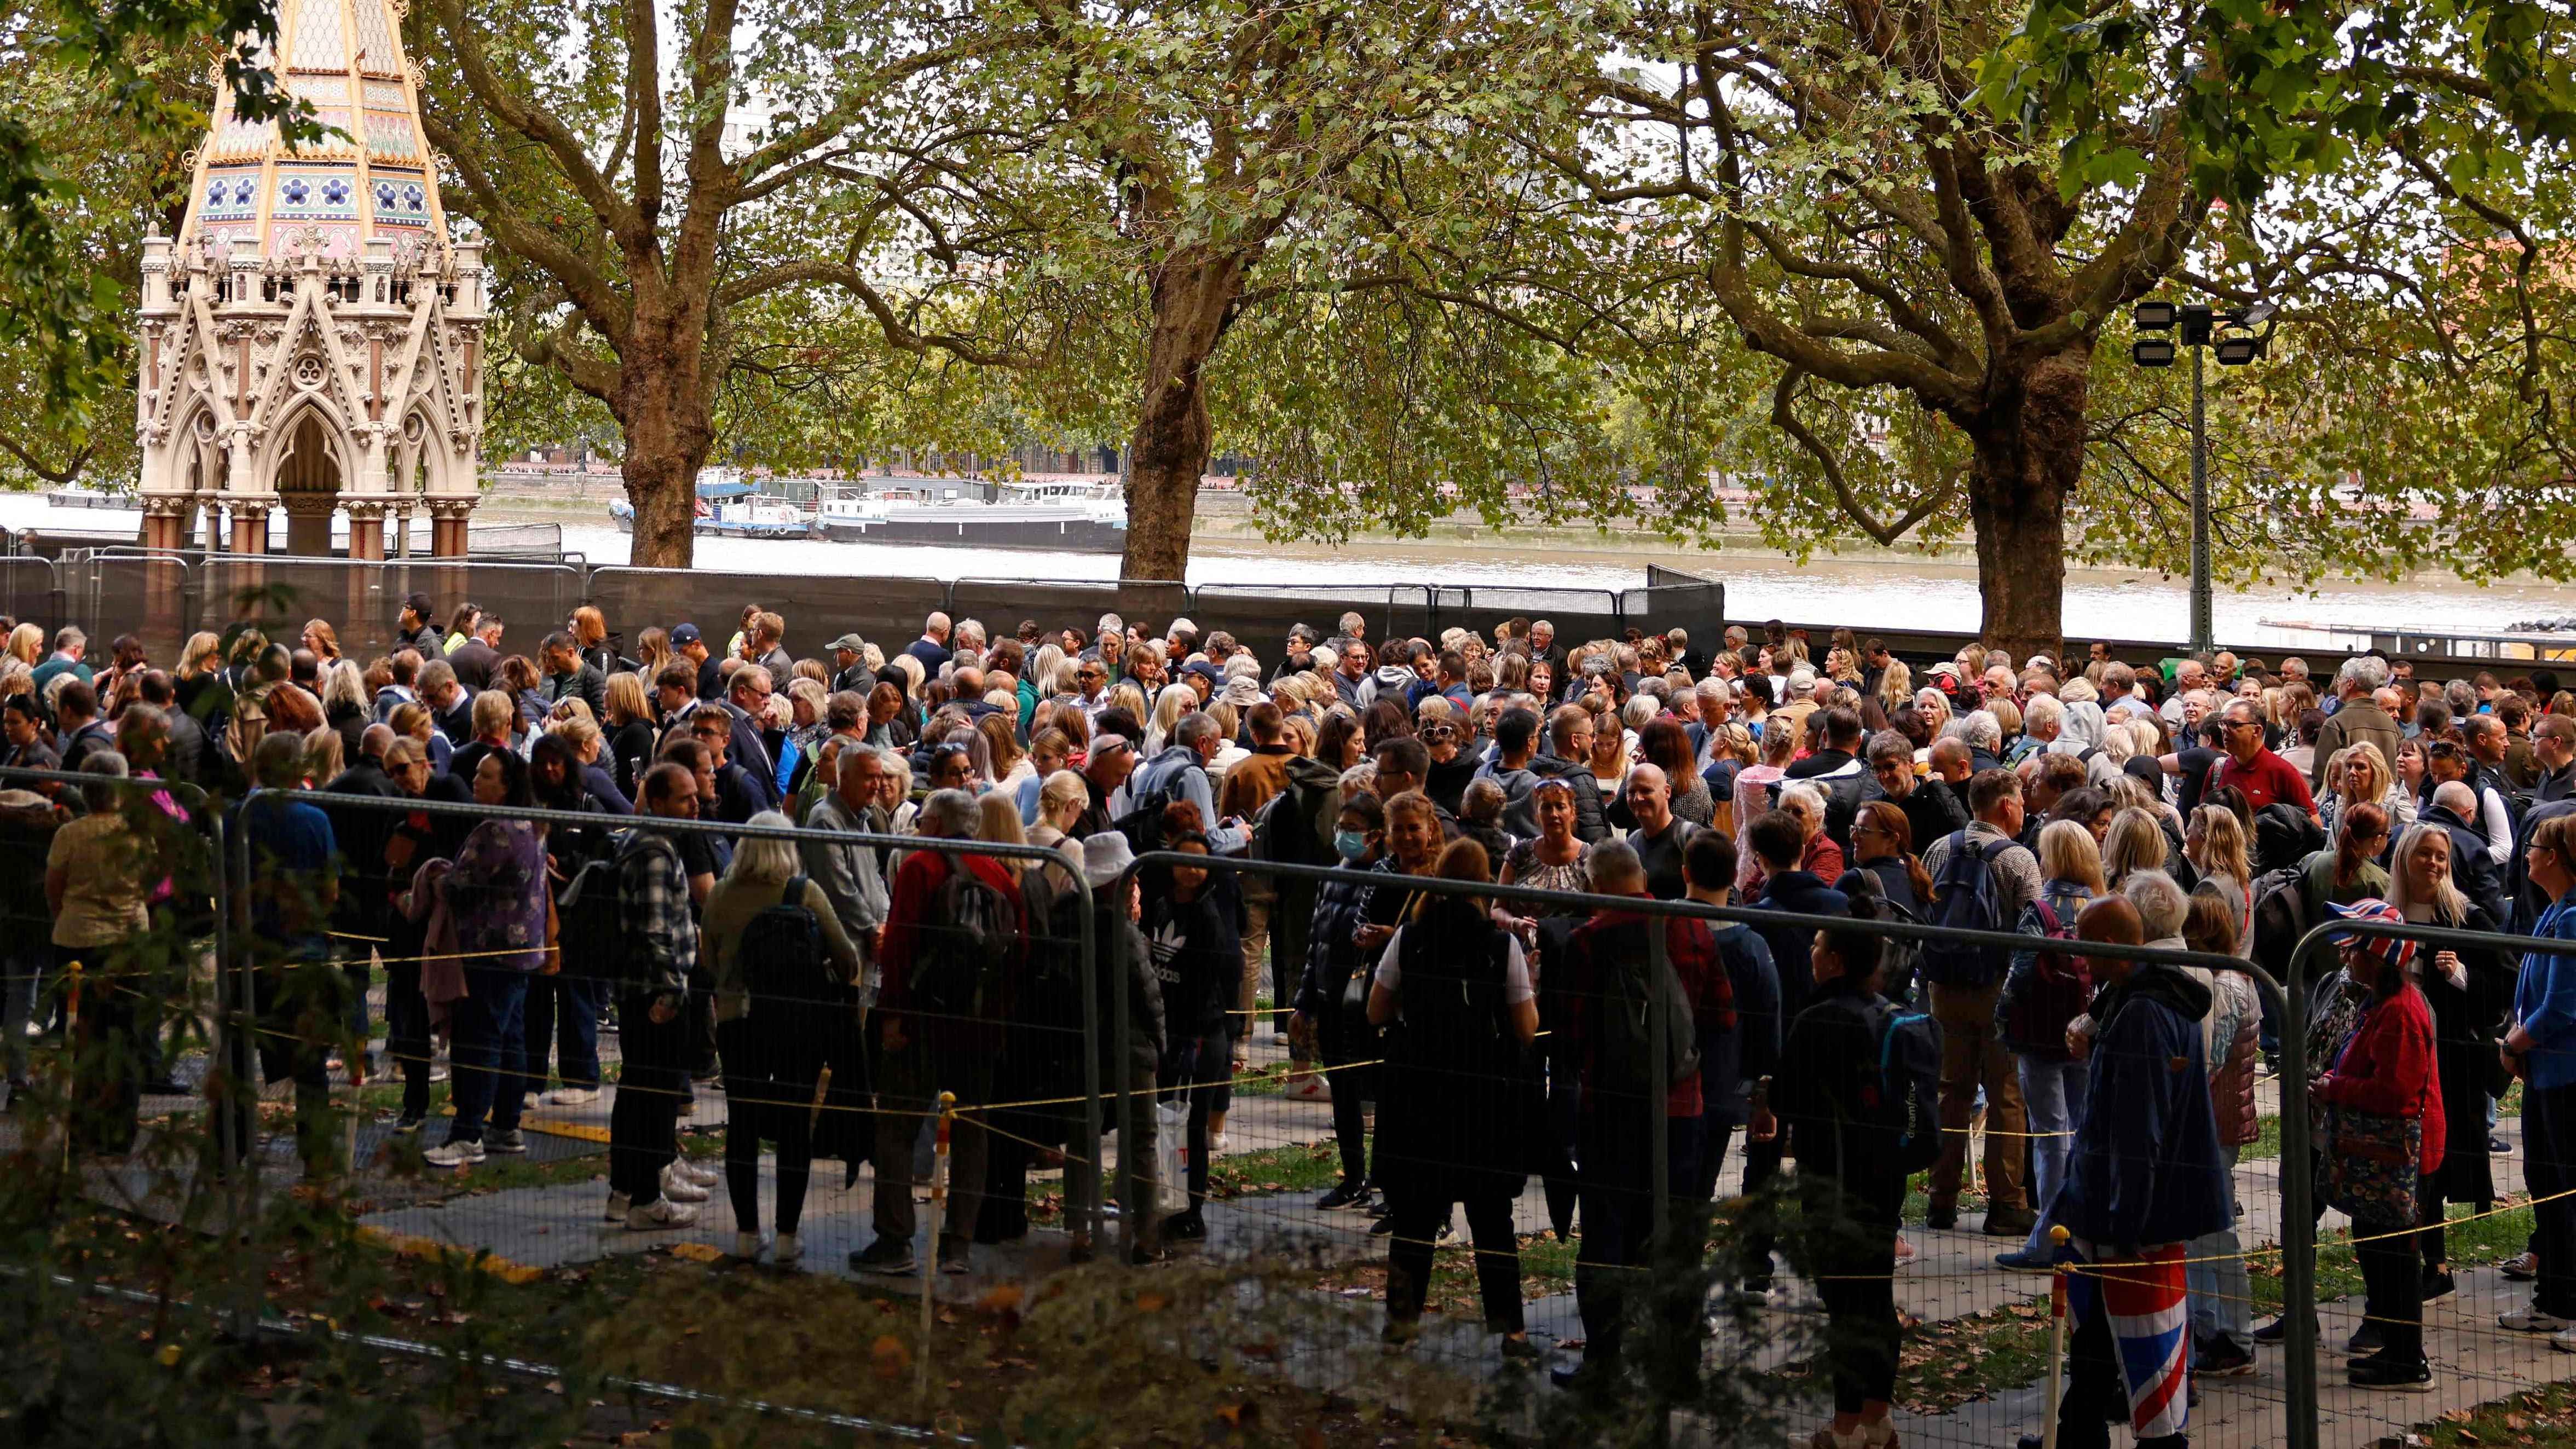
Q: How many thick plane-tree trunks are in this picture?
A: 3